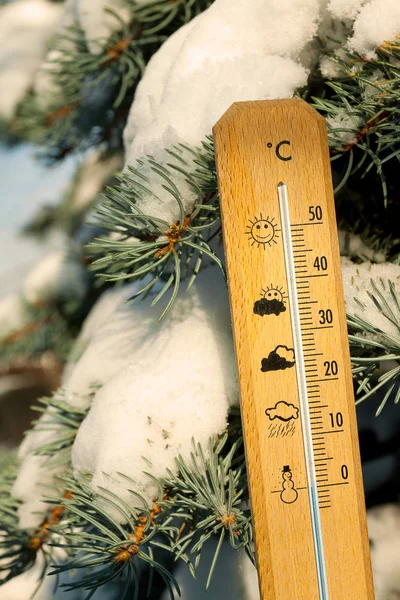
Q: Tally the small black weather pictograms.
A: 5